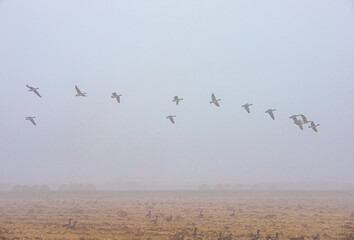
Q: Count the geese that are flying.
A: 13